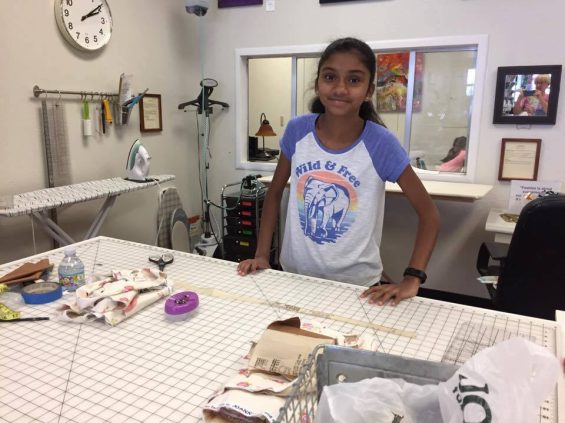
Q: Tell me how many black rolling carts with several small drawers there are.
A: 1